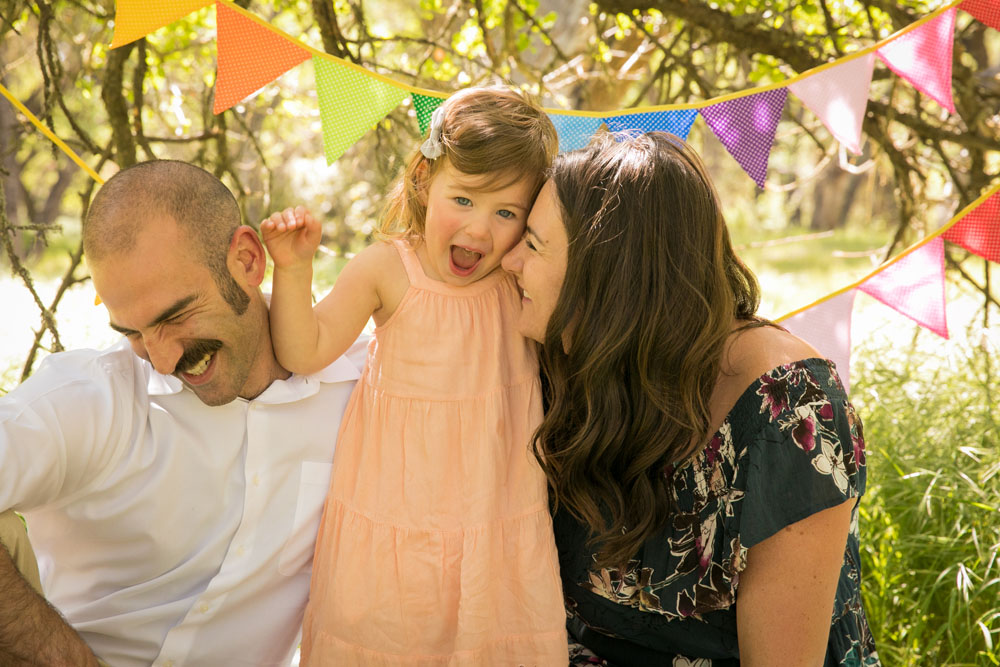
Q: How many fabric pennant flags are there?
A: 13